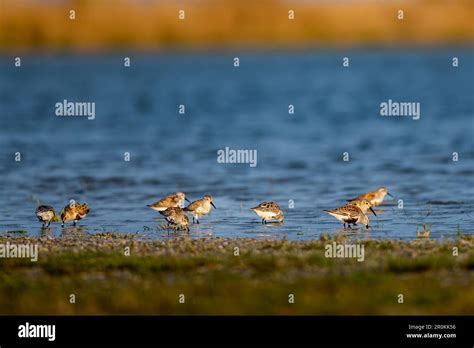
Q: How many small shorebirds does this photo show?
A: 9